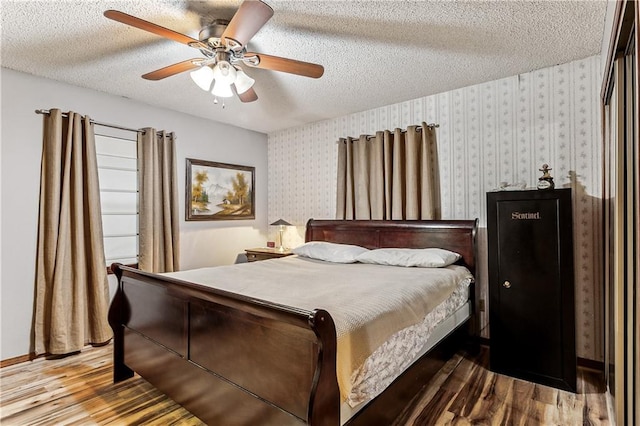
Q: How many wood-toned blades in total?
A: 5